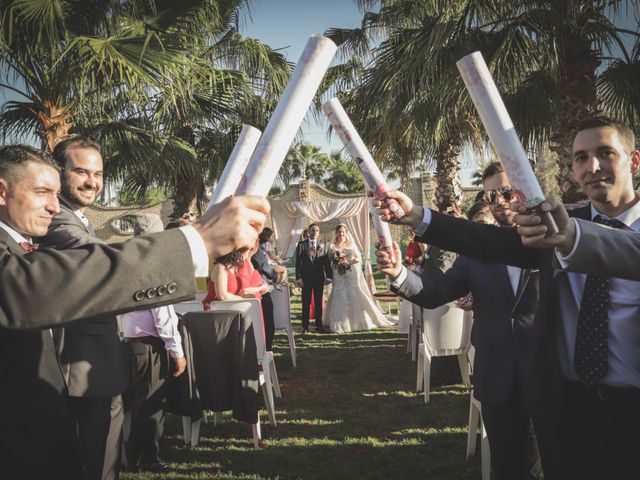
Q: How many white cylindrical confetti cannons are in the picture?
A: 5